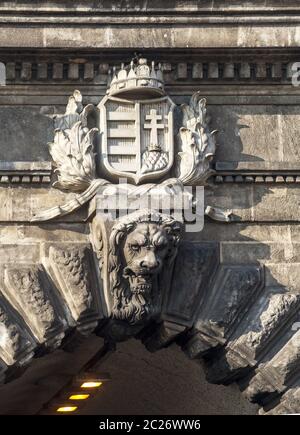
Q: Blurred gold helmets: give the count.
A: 0